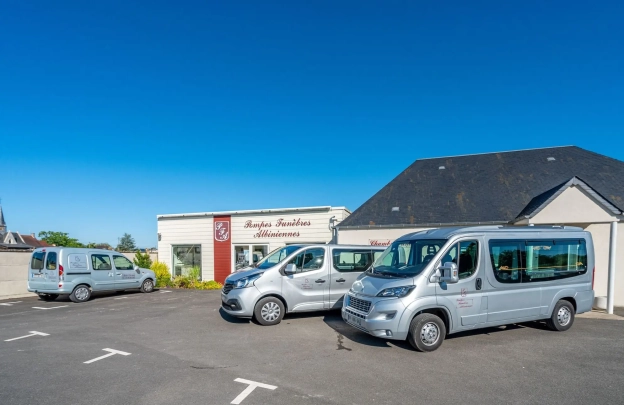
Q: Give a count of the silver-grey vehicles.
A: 3